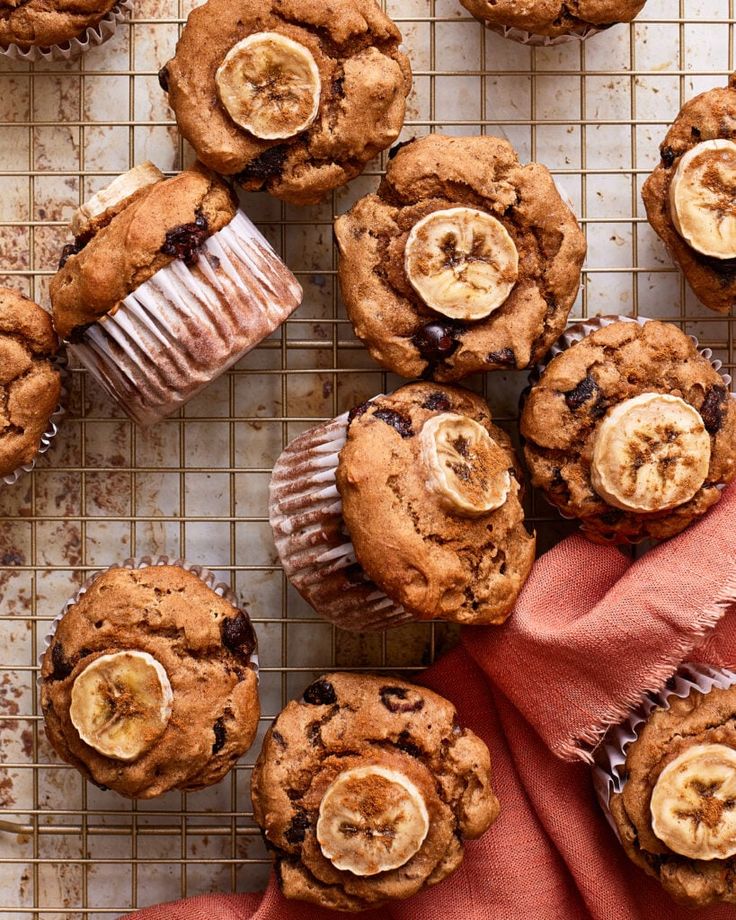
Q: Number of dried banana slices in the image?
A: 9